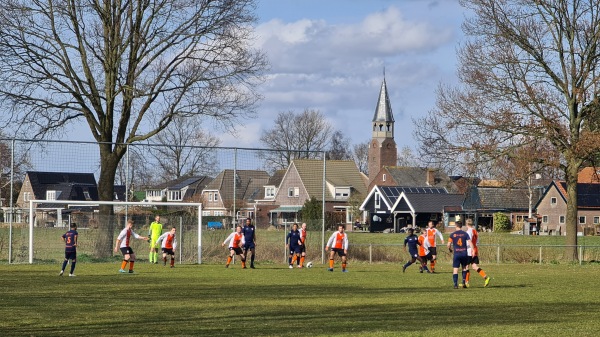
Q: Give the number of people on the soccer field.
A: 14